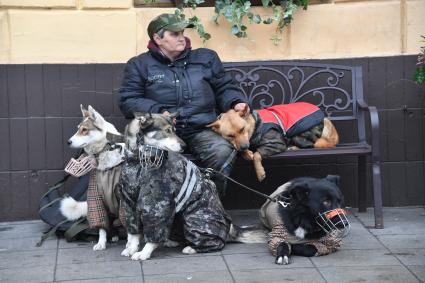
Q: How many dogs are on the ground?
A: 3